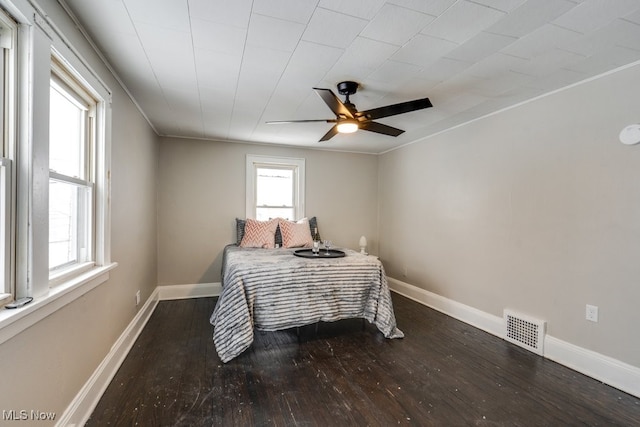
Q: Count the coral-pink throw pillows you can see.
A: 2